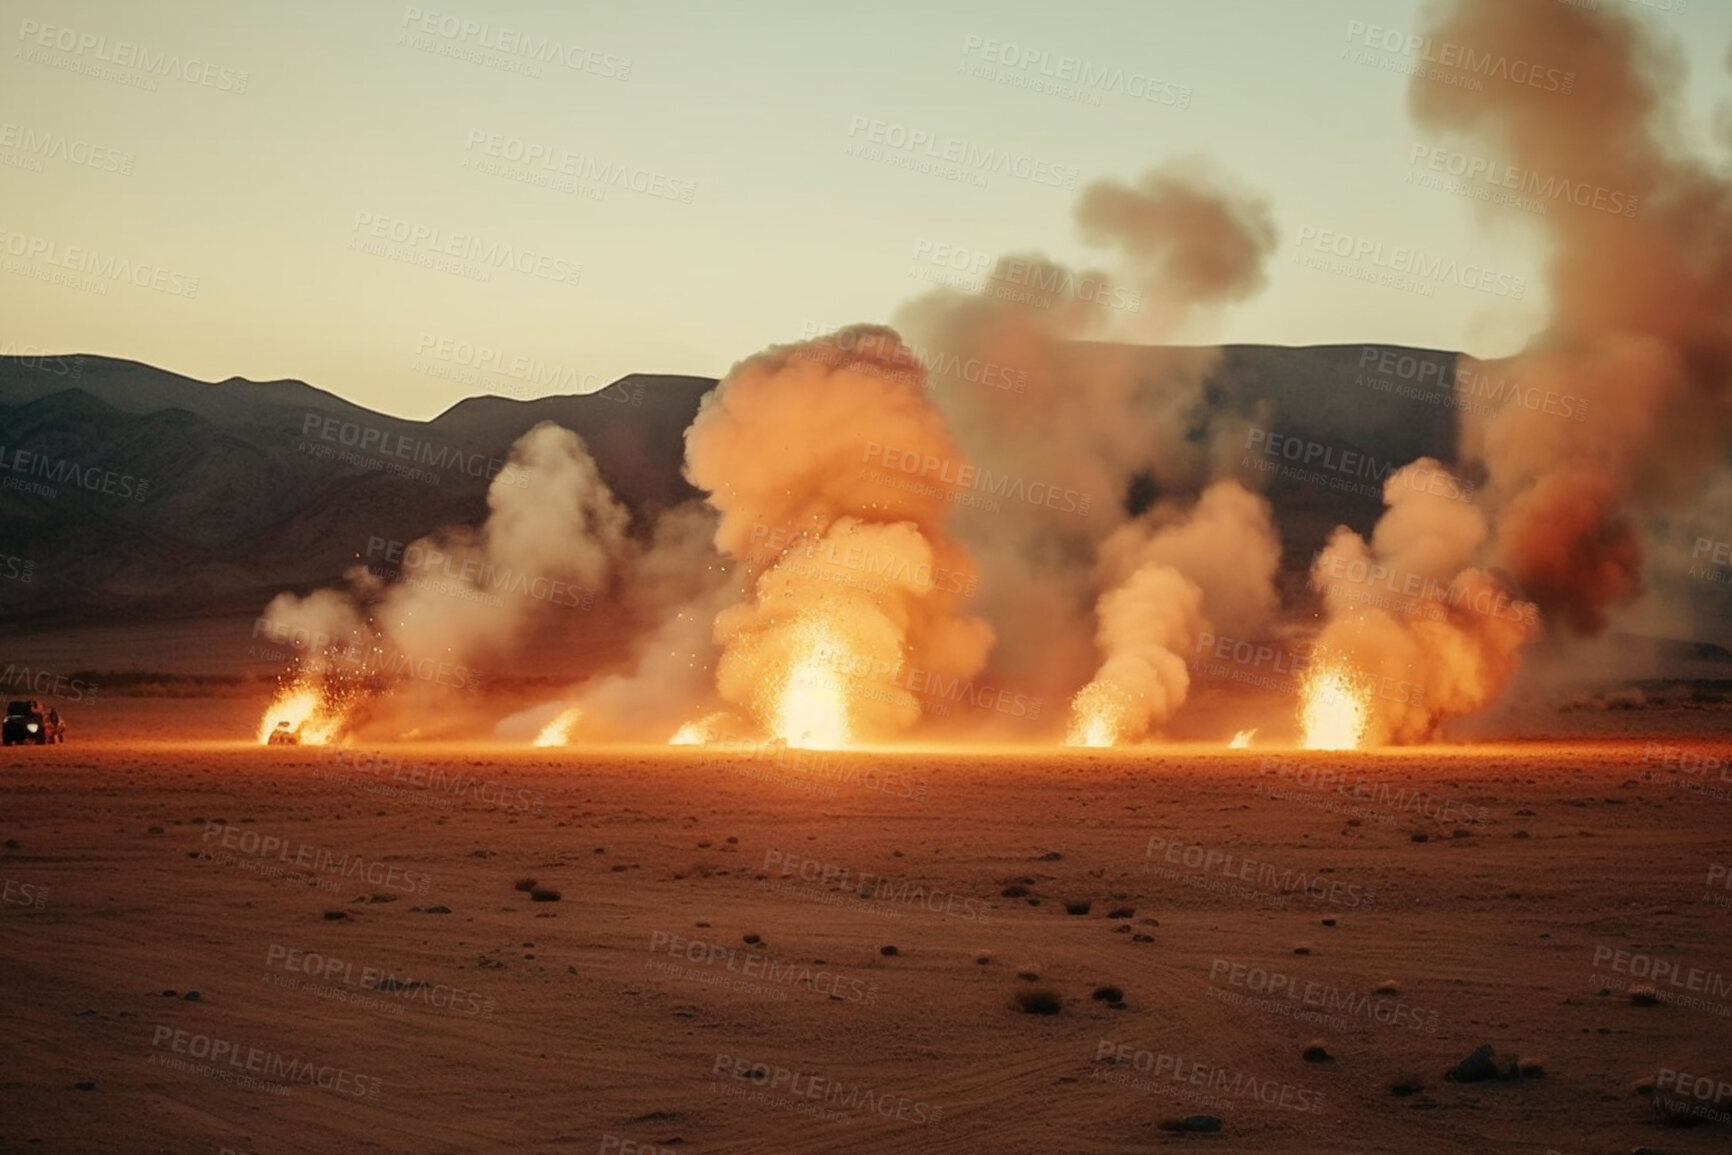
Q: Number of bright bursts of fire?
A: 7